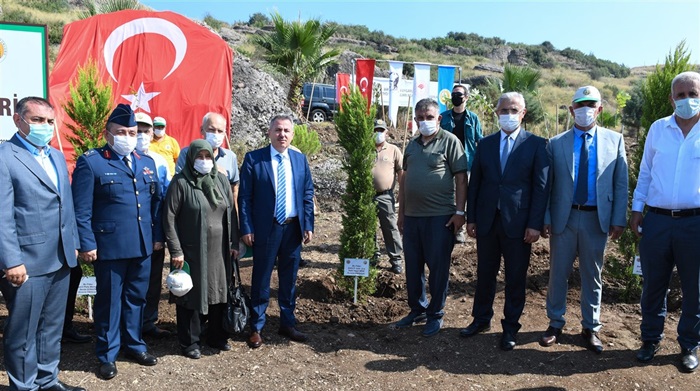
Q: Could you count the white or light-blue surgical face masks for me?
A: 11